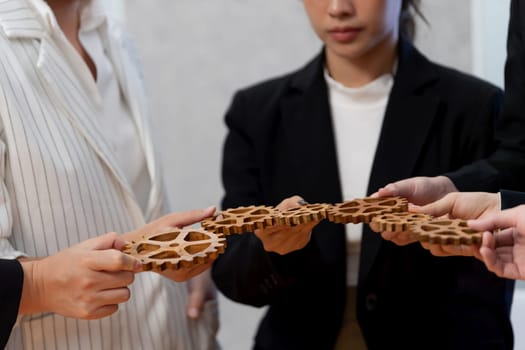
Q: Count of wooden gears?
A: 6